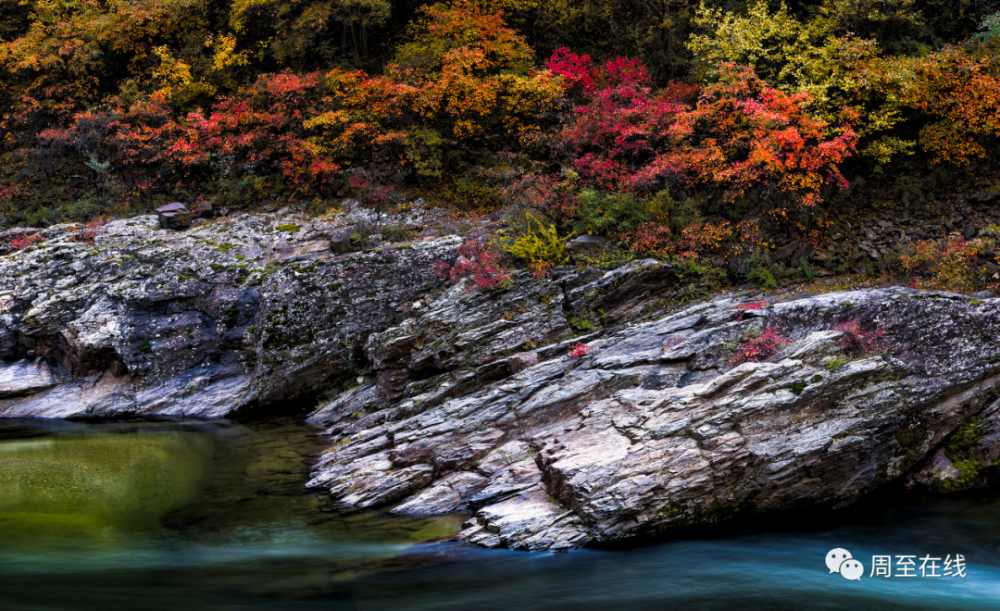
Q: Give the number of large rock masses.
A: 2